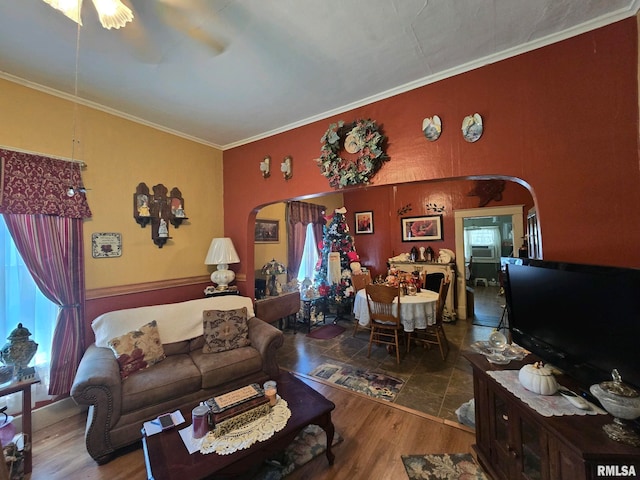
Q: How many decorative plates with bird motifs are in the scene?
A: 2